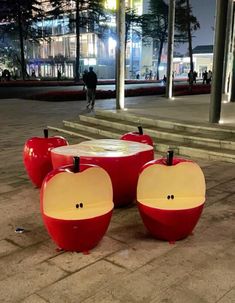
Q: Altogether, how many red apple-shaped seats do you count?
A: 4